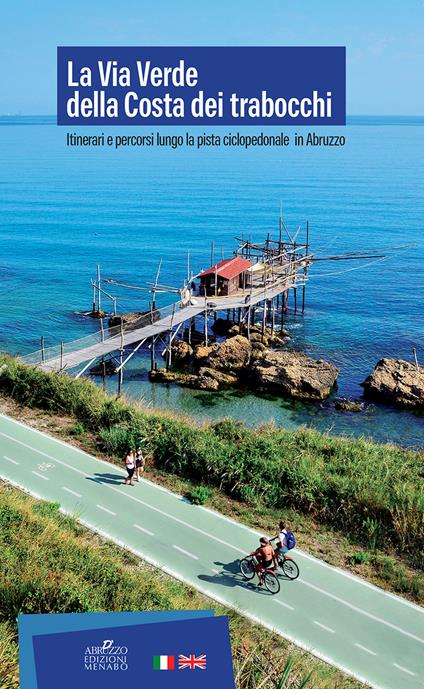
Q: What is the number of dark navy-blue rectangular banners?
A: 2